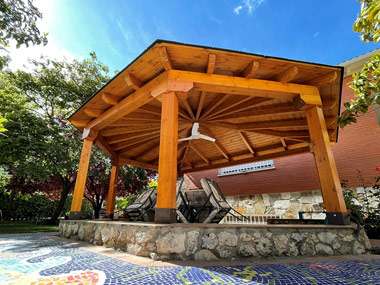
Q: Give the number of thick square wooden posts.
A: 4